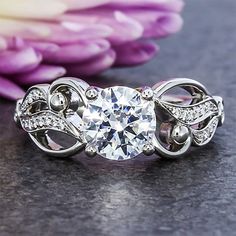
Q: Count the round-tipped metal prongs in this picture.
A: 4